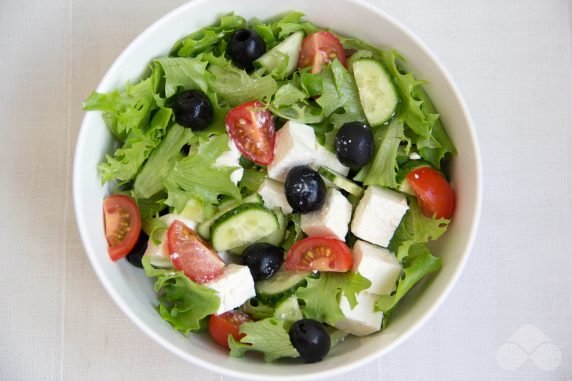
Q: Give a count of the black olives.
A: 7